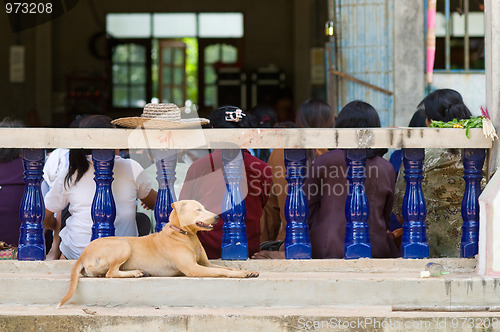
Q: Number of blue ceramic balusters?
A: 8